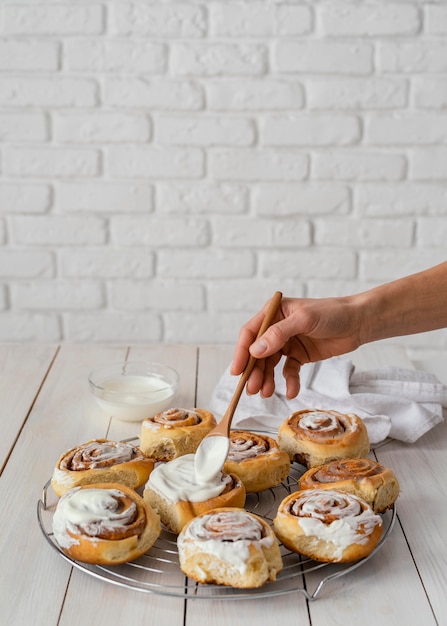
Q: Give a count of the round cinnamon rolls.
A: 9